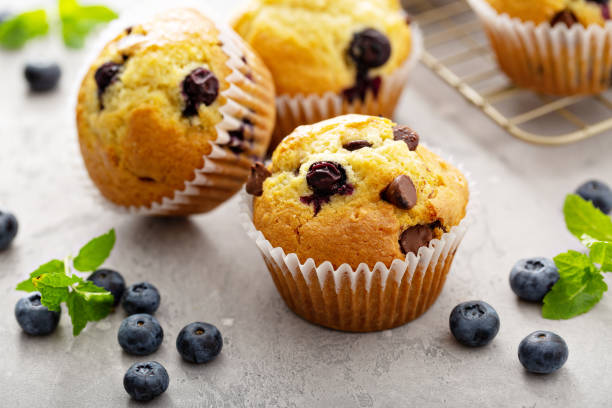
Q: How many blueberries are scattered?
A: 12